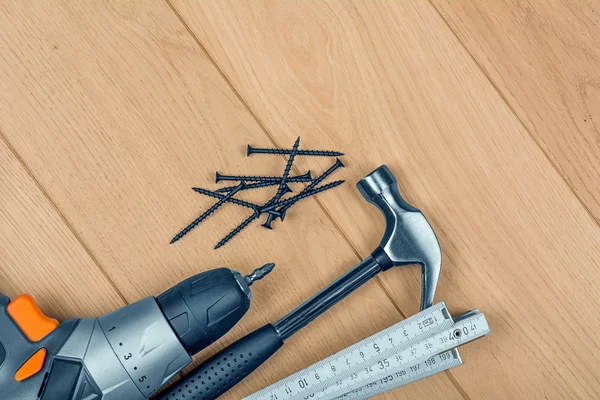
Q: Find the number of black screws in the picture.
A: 9